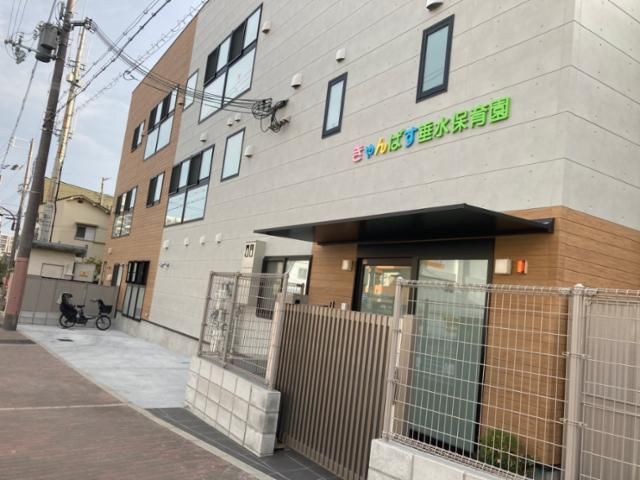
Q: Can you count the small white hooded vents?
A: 12